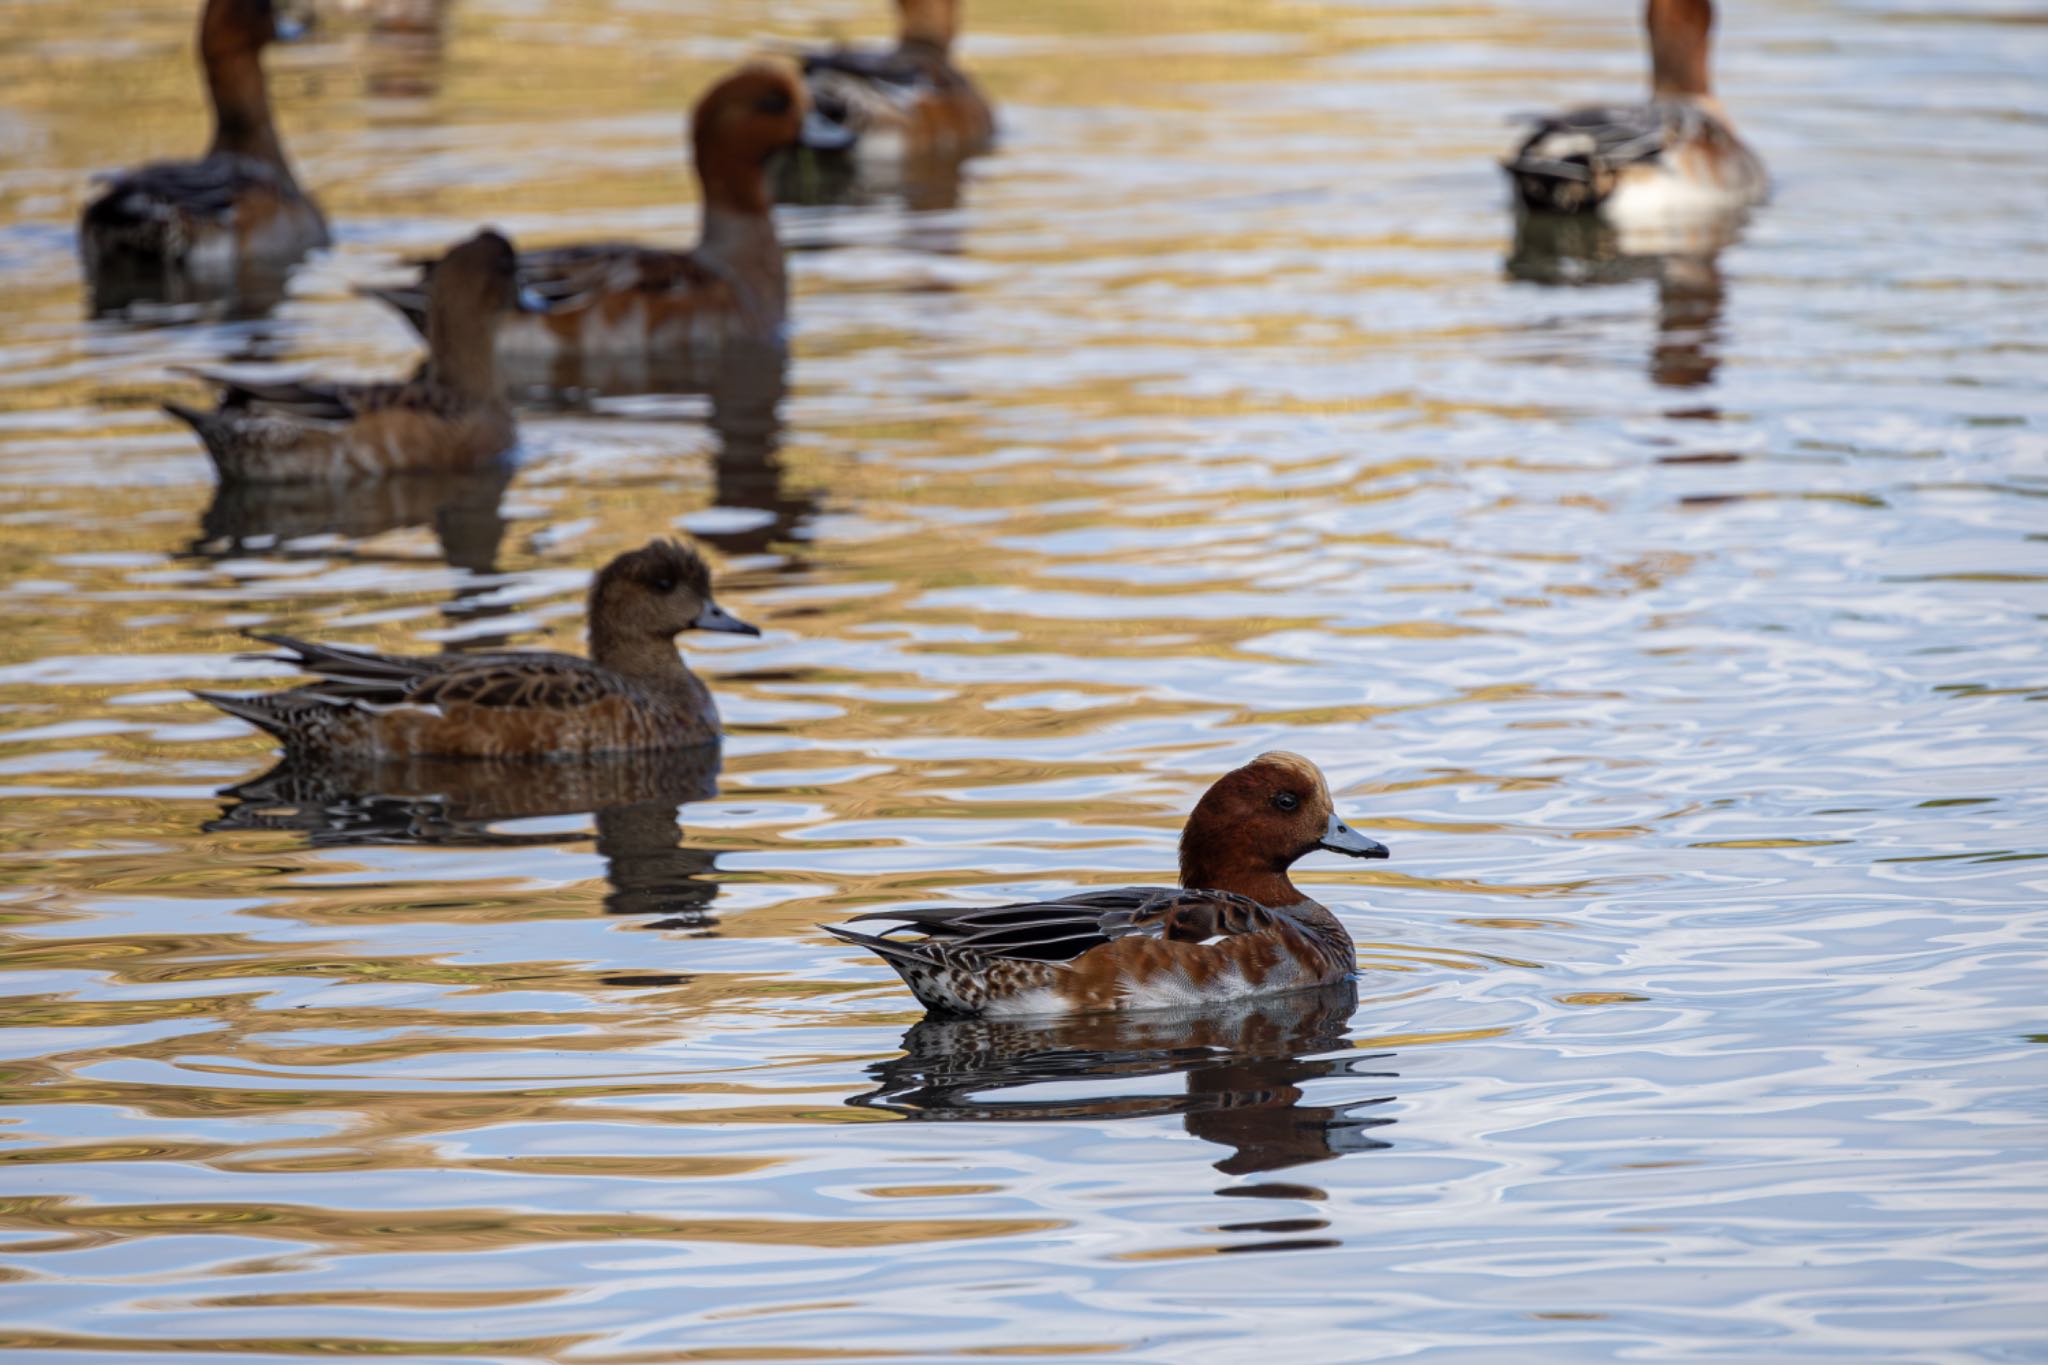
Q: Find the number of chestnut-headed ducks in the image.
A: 5